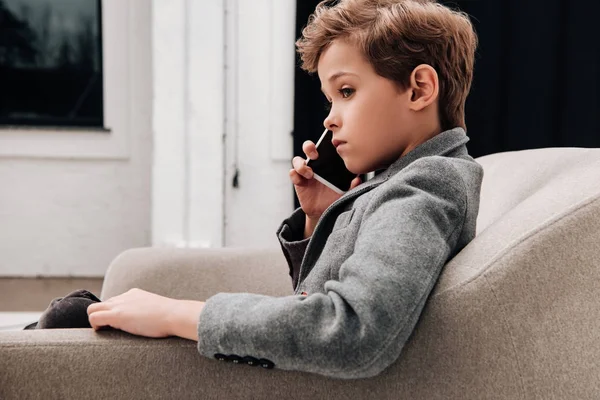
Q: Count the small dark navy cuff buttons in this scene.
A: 4